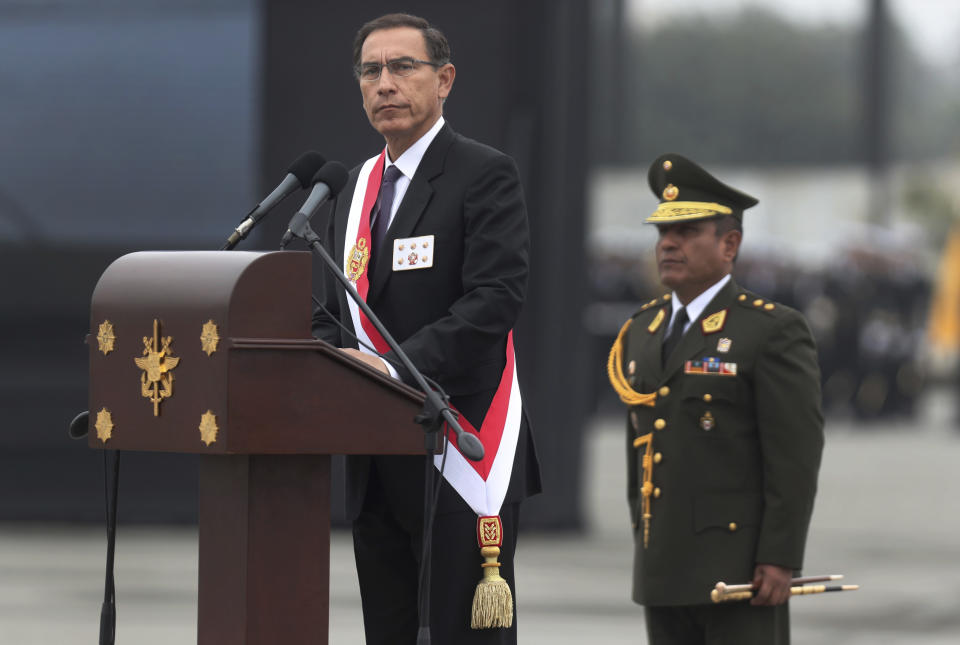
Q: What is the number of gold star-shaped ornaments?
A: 4